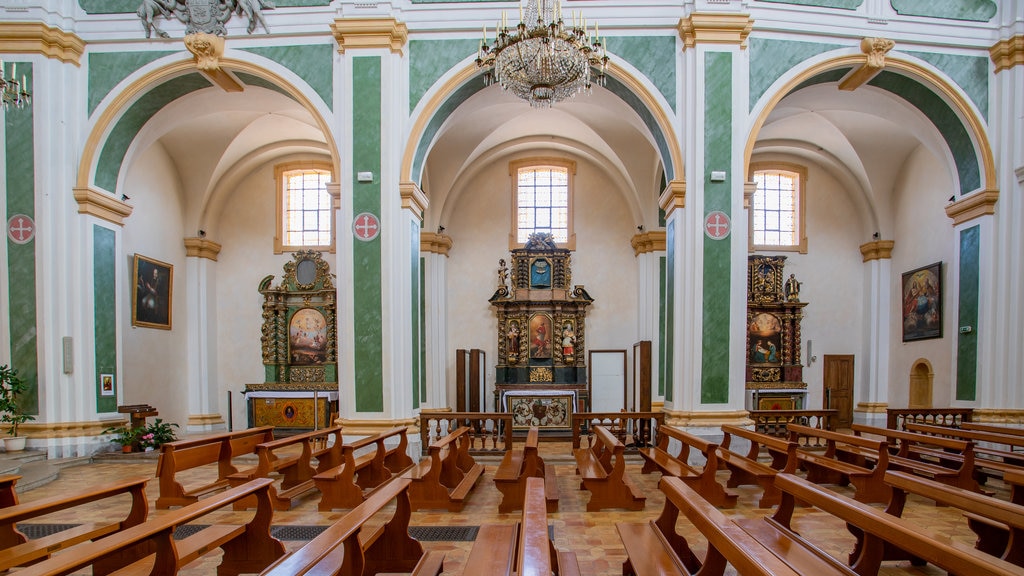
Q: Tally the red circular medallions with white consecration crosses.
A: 3